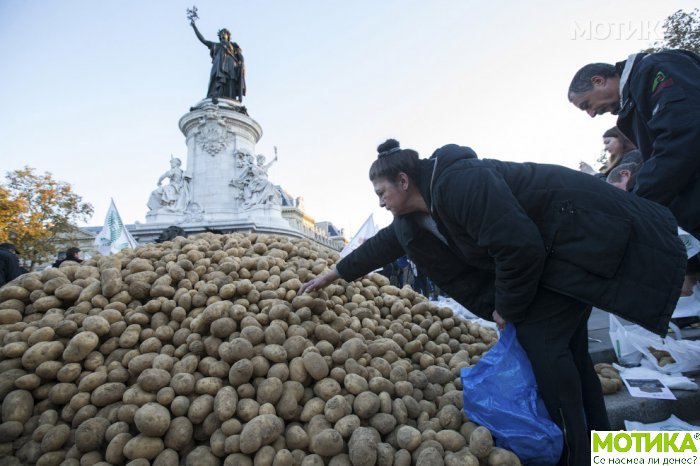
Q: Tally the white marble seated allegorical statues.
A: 2